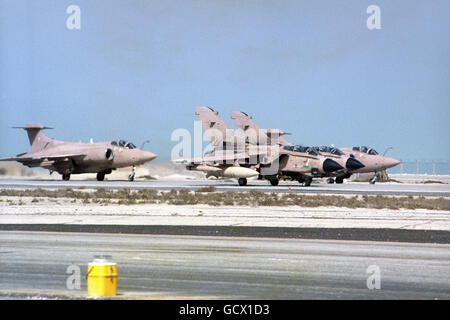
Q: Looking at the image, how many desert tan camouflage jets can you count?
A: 4